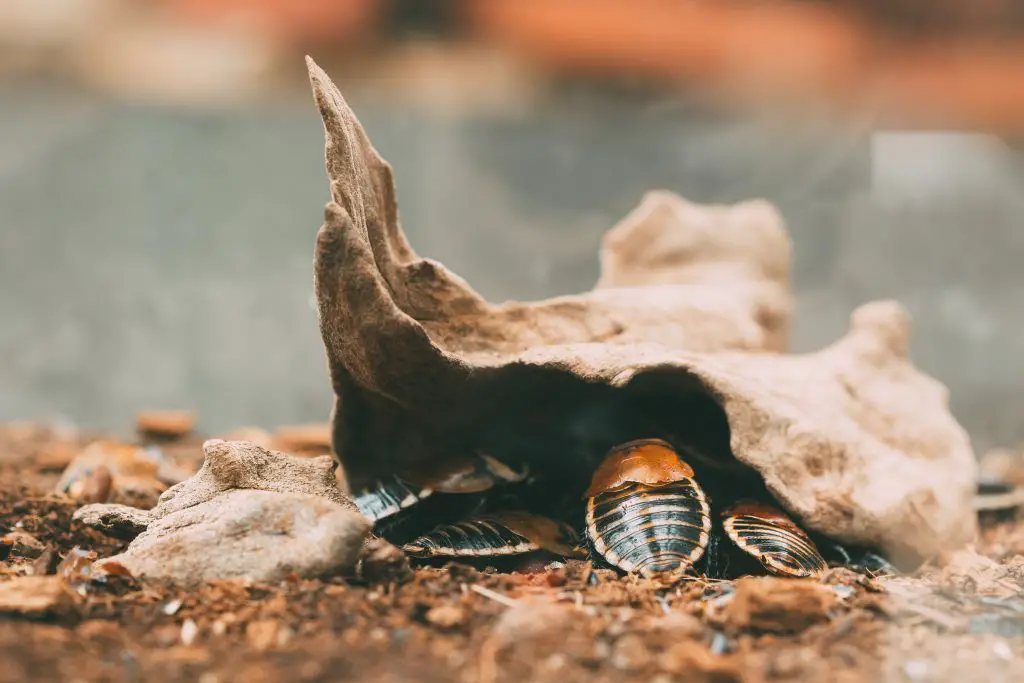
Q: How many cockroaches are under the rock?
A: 4